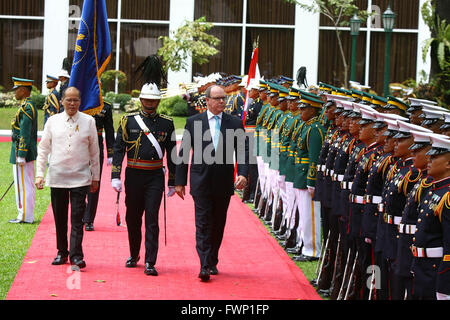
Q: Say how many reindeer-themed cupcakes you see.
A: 0